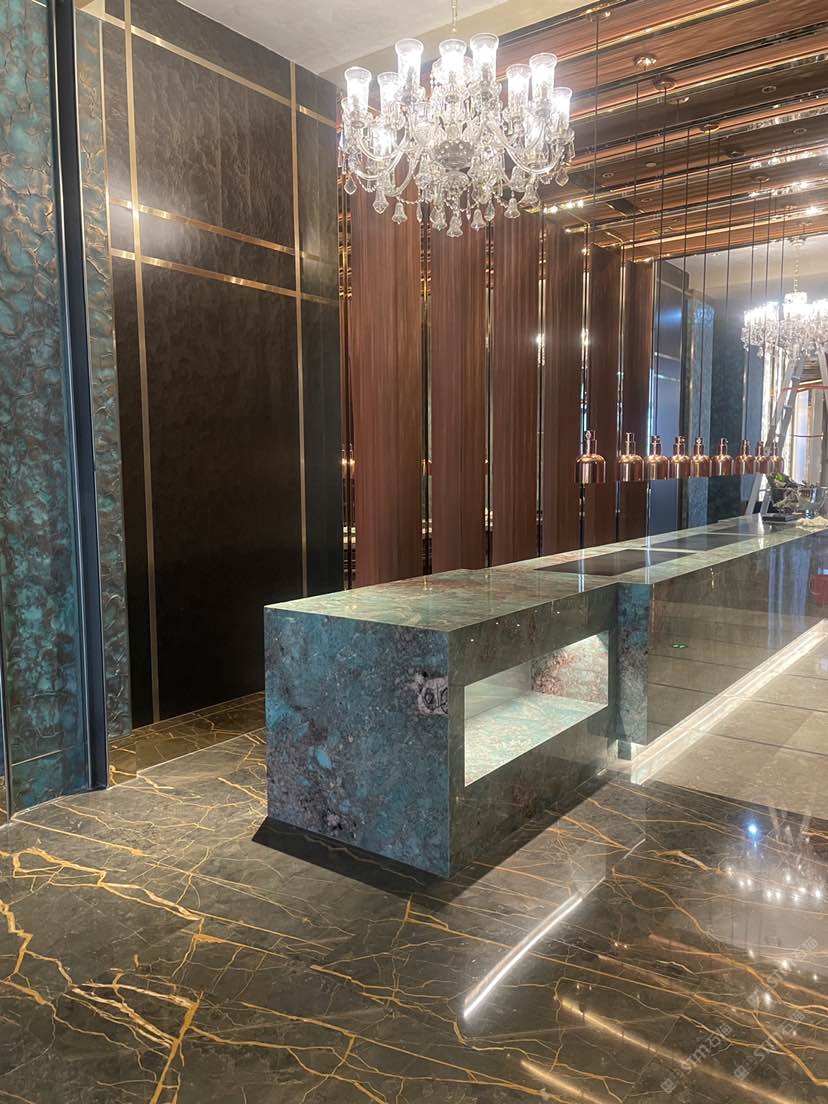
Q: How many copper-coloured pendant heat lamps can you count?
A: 9